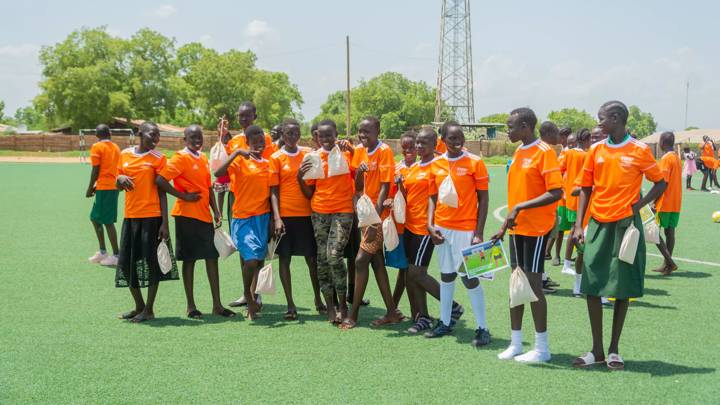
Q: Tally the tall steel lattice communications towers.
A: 1